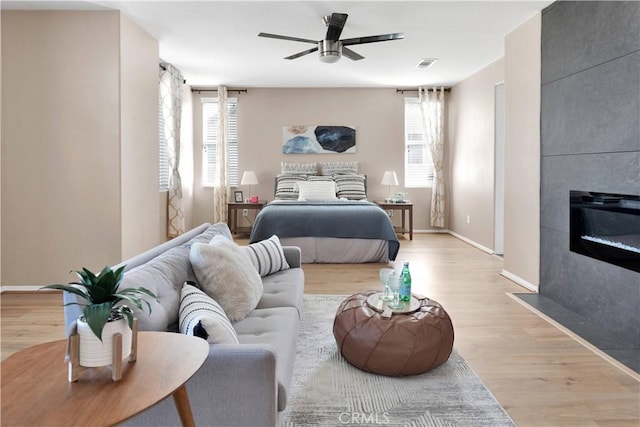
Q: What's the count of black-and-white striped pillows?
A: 5